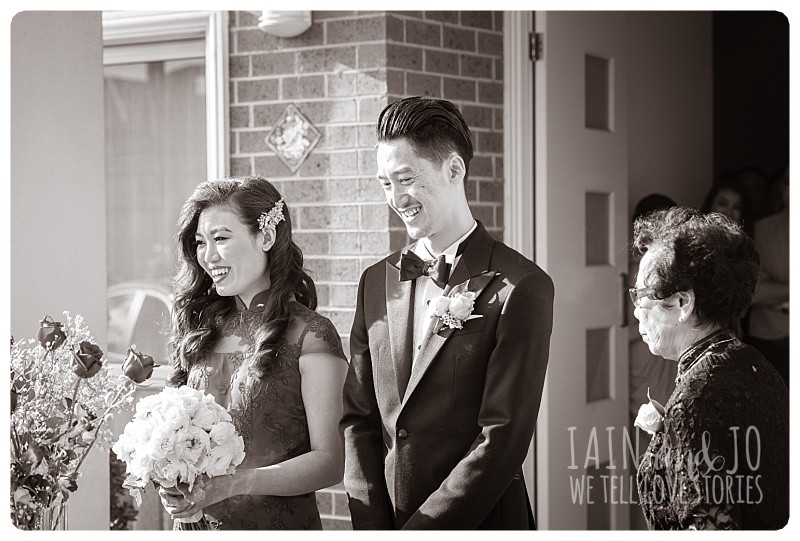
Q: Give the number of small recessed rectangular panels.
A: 4